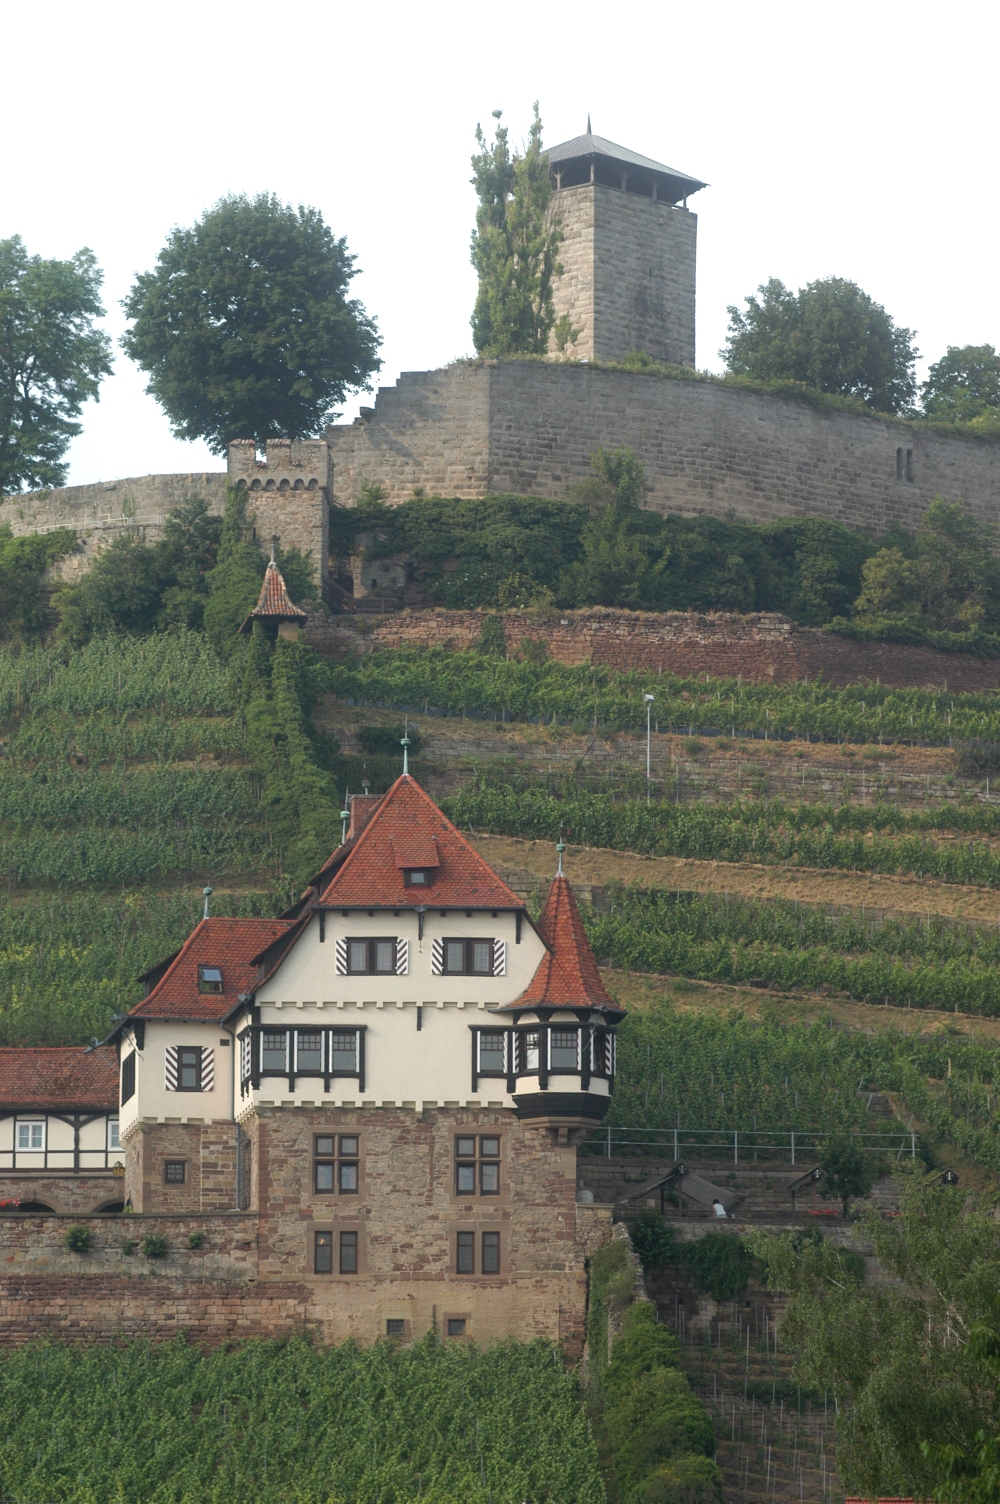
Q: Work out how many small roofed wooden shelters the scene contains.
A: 3